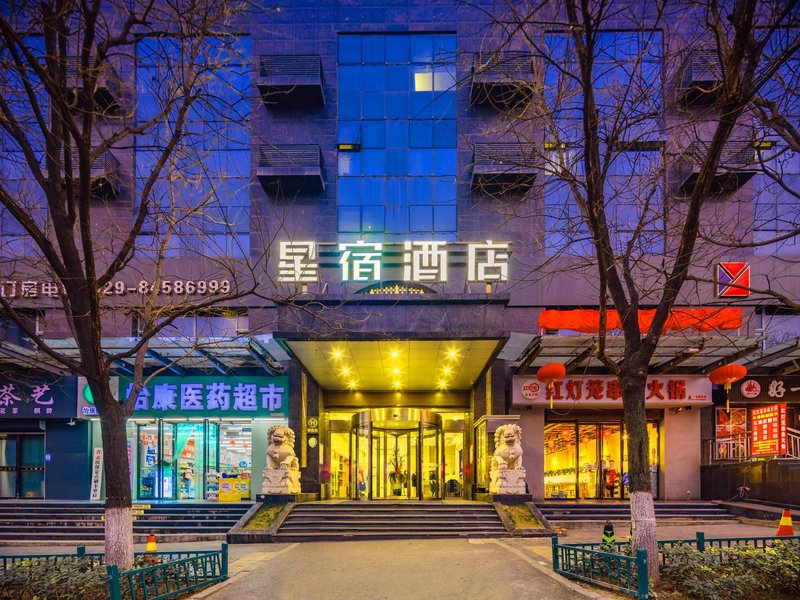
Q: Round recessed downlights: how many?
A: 9